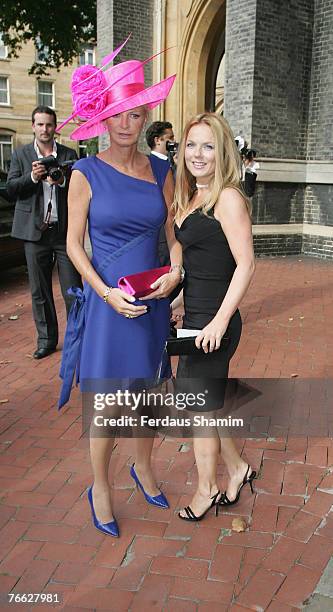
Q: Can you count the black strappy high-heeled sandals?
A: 2